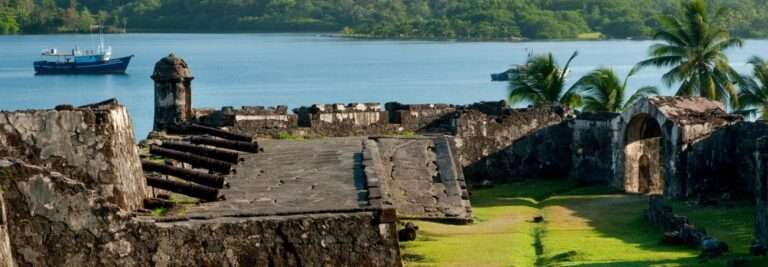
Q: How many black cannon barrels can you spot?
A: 6